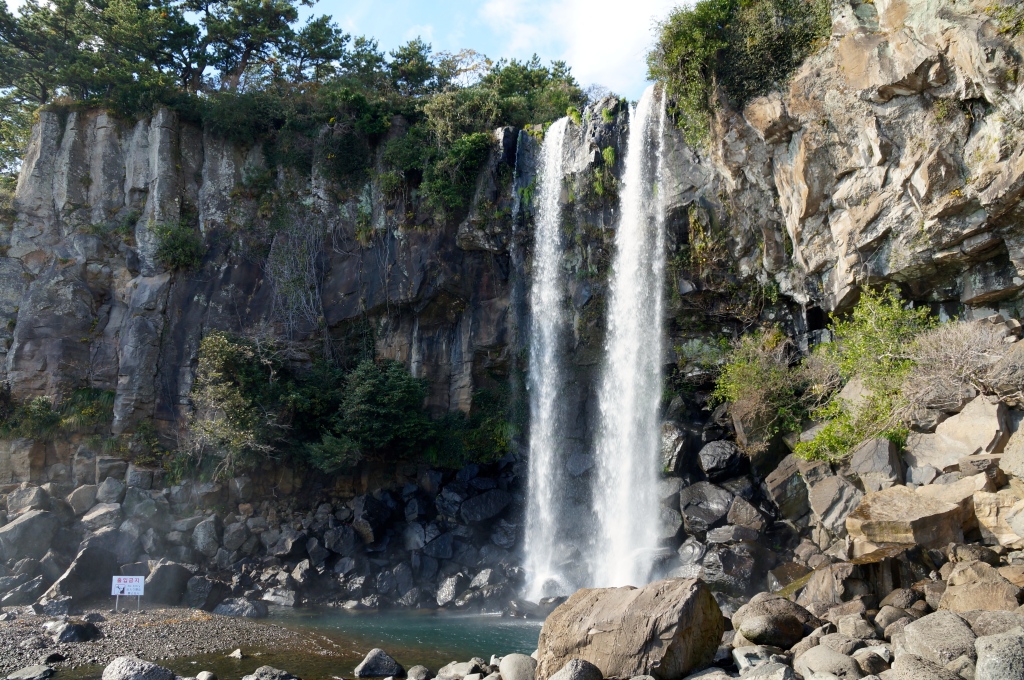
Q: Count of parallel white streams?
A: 2